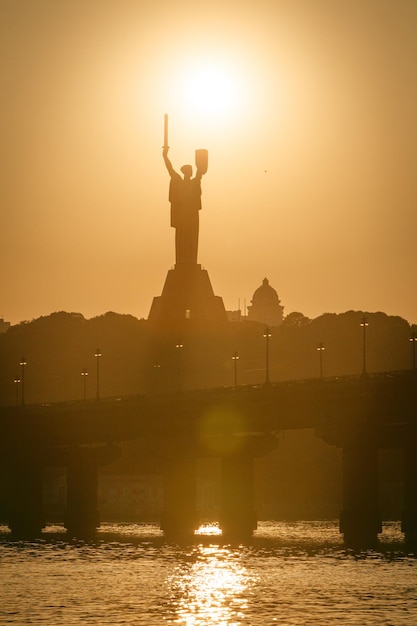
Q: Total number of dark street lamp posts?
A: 11